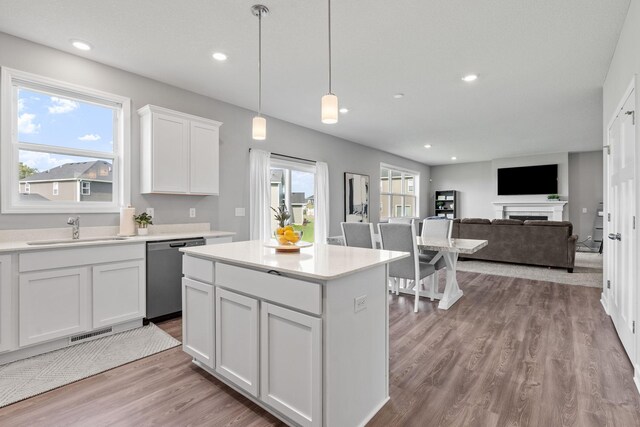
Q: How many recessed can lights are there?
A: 6